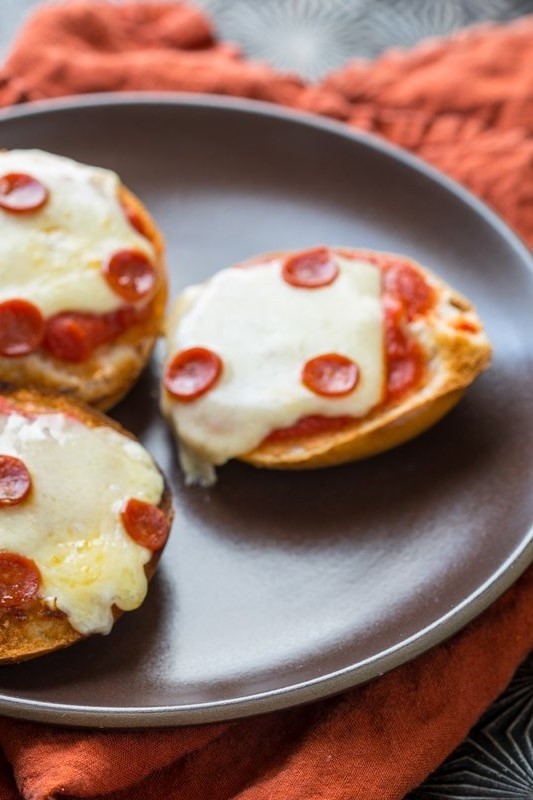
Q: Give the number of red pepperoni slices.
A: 9